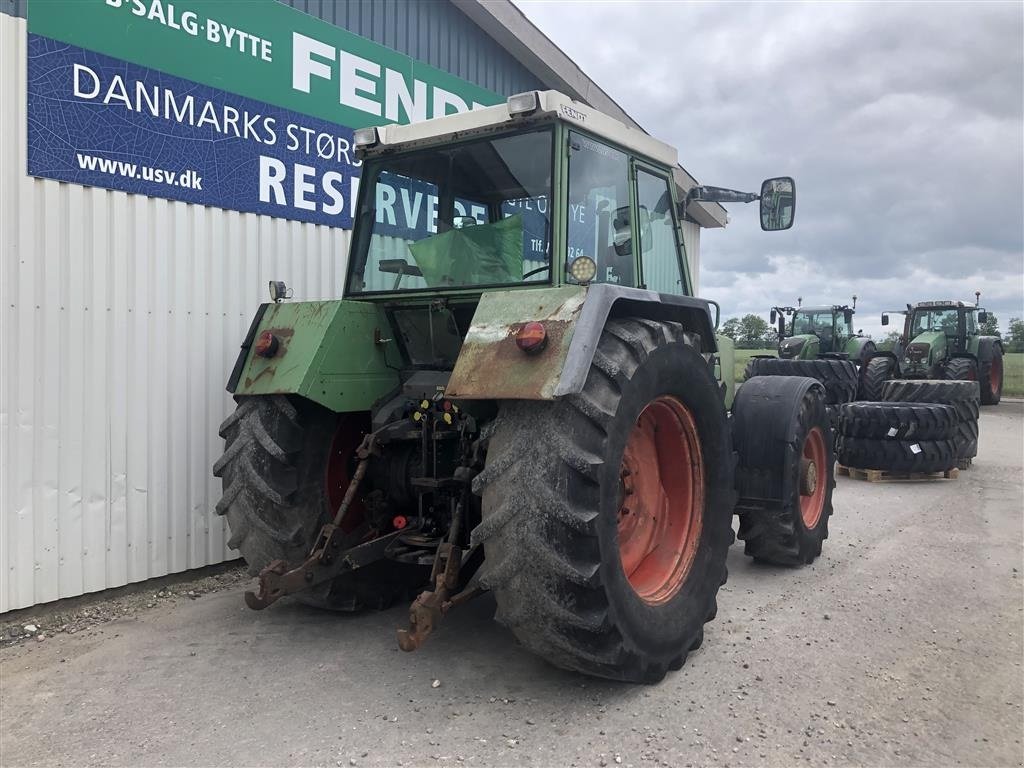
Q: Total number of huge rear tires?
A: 2